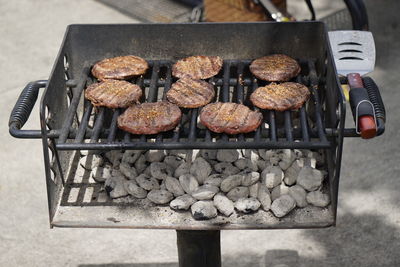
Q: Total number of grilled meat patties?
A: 8